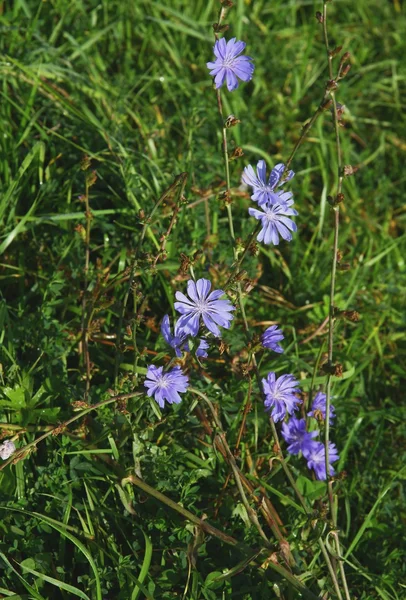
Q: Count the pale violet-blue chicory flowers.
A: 11